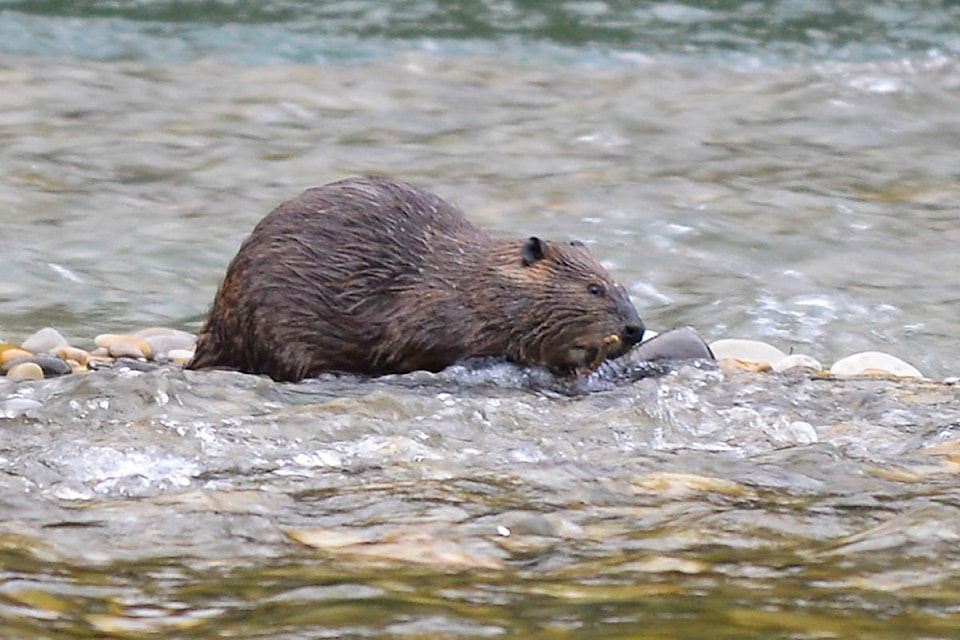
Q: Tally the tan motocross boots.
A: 0